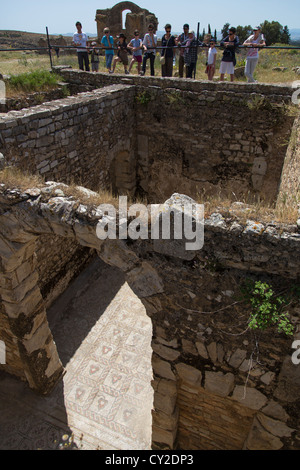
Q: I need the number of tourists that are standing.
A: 12